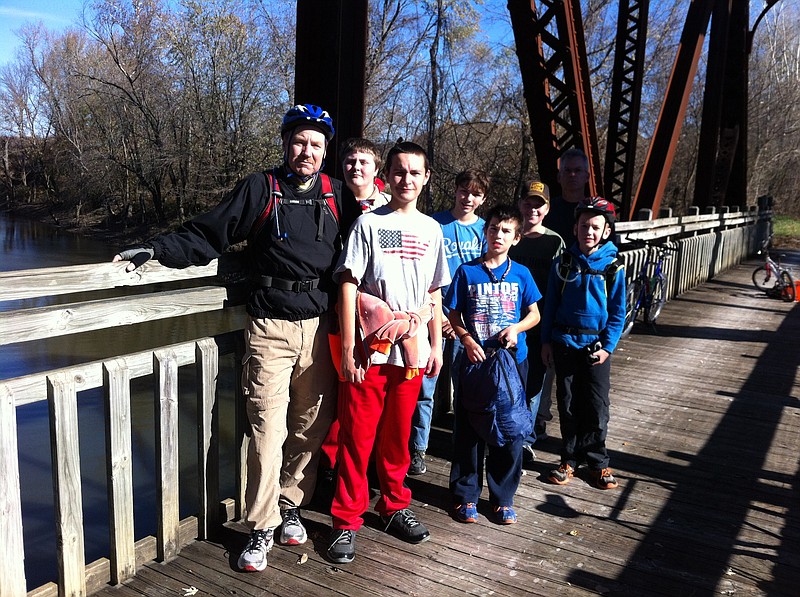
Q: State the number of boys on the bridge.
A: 6